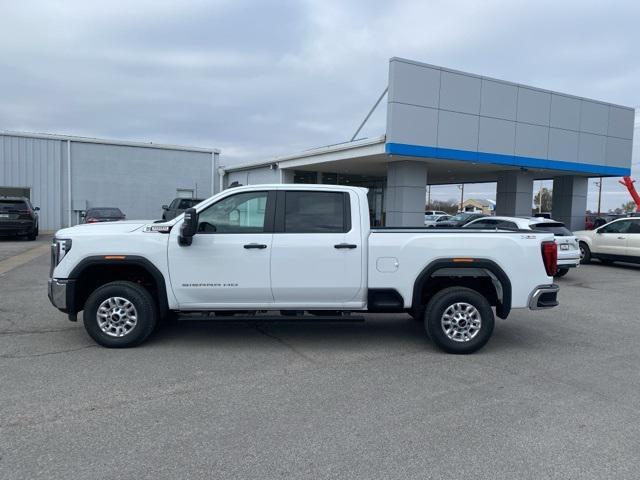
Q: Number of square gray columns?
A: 3